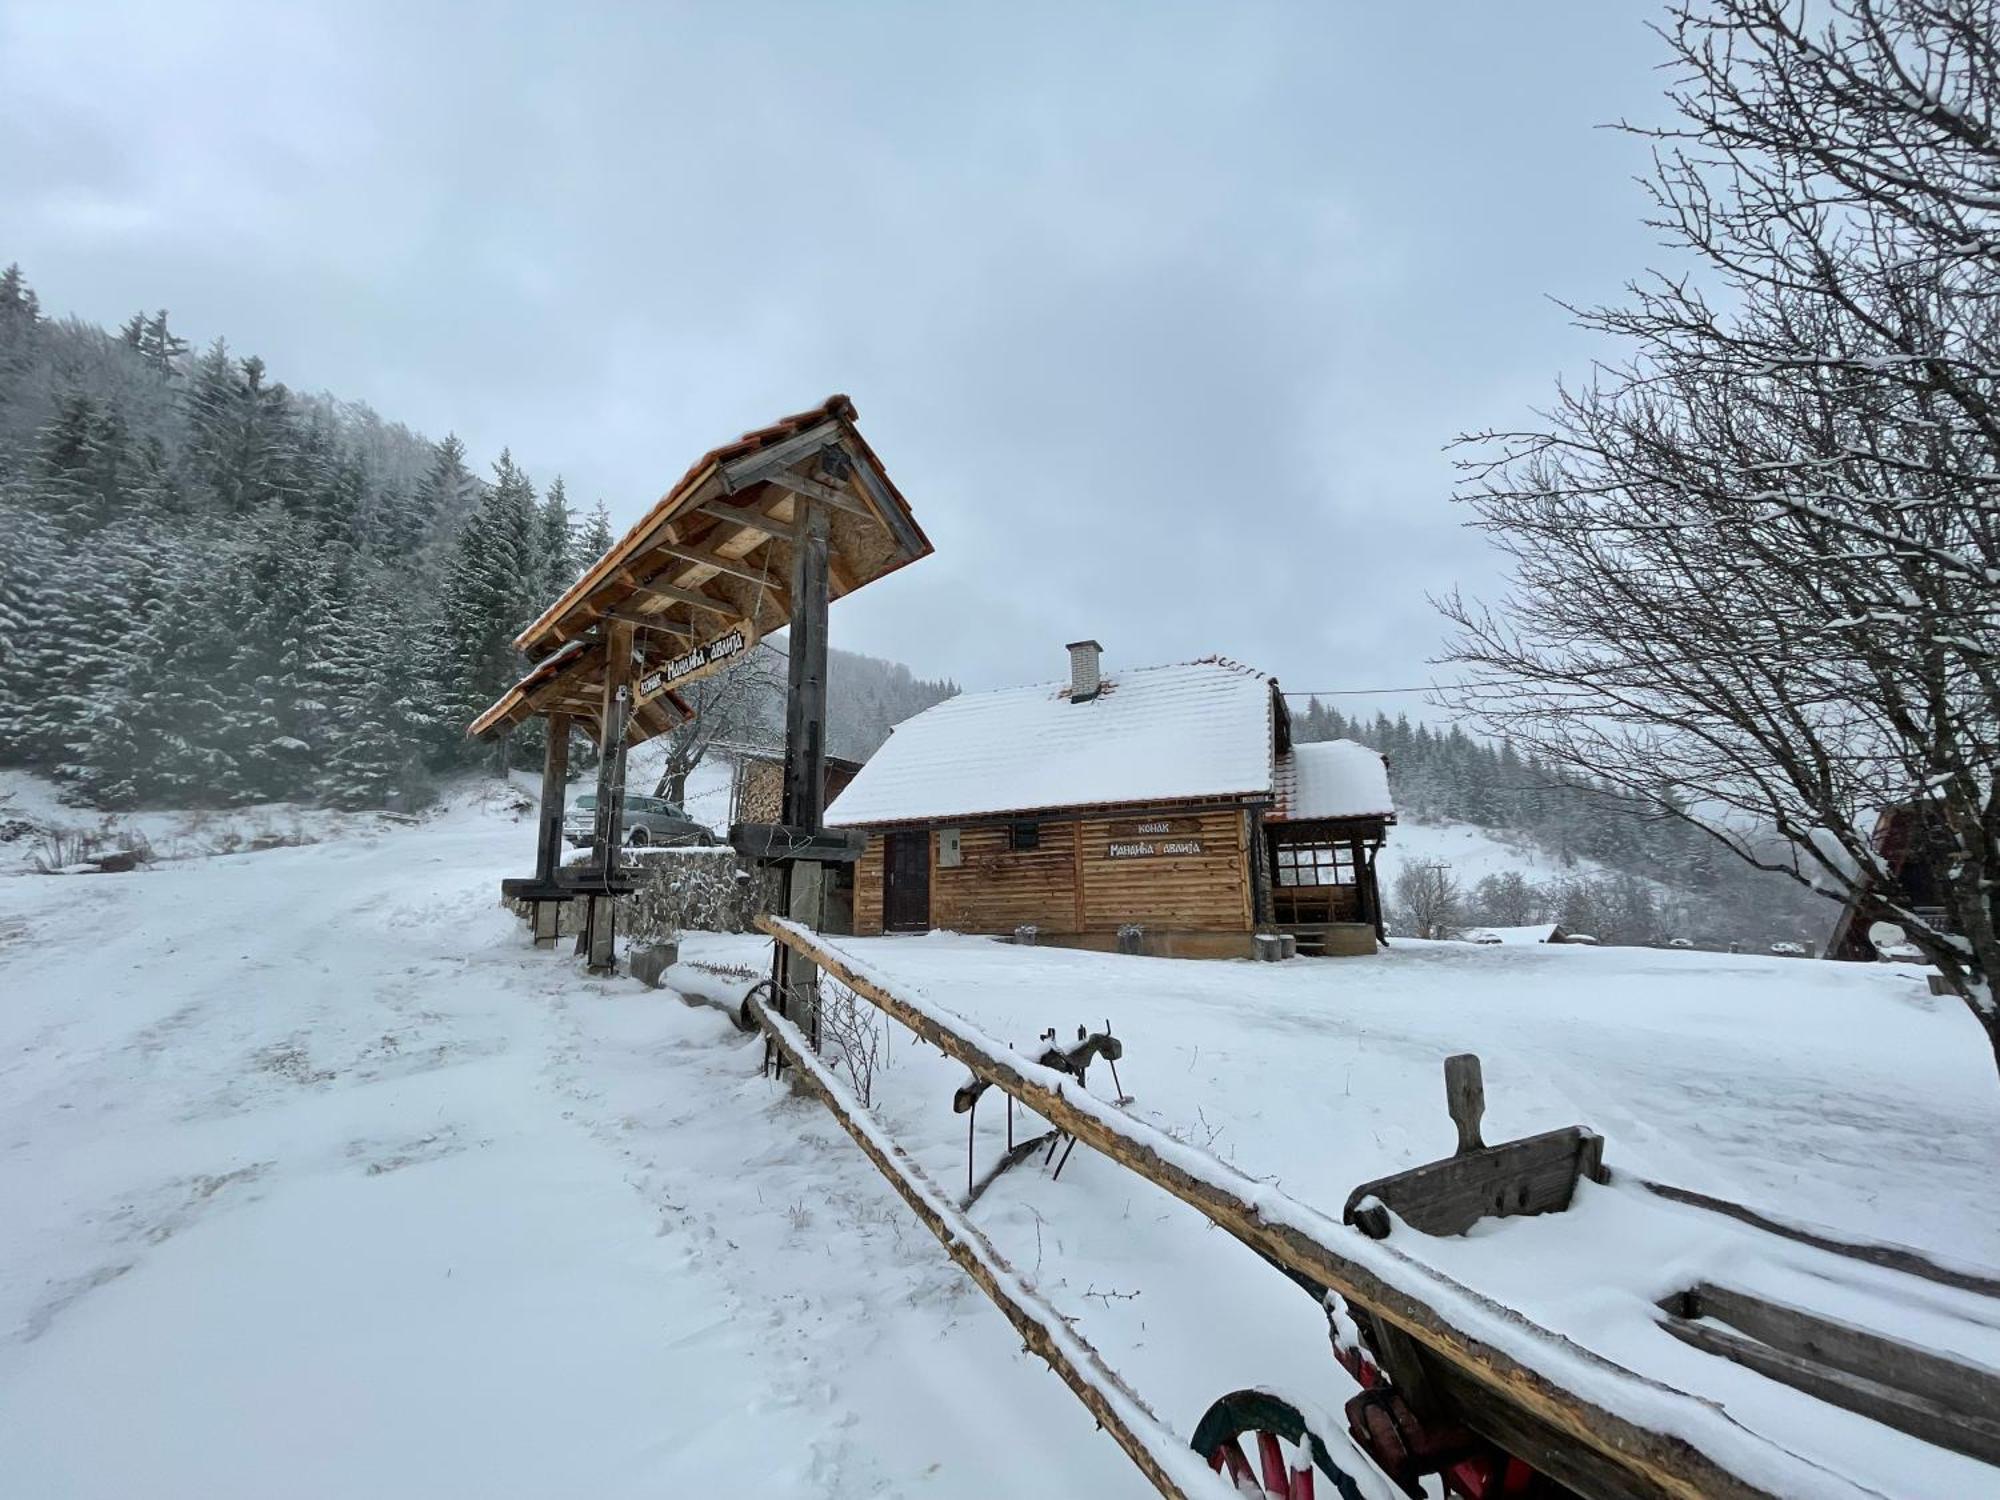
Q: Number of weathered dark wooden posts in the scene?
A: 3